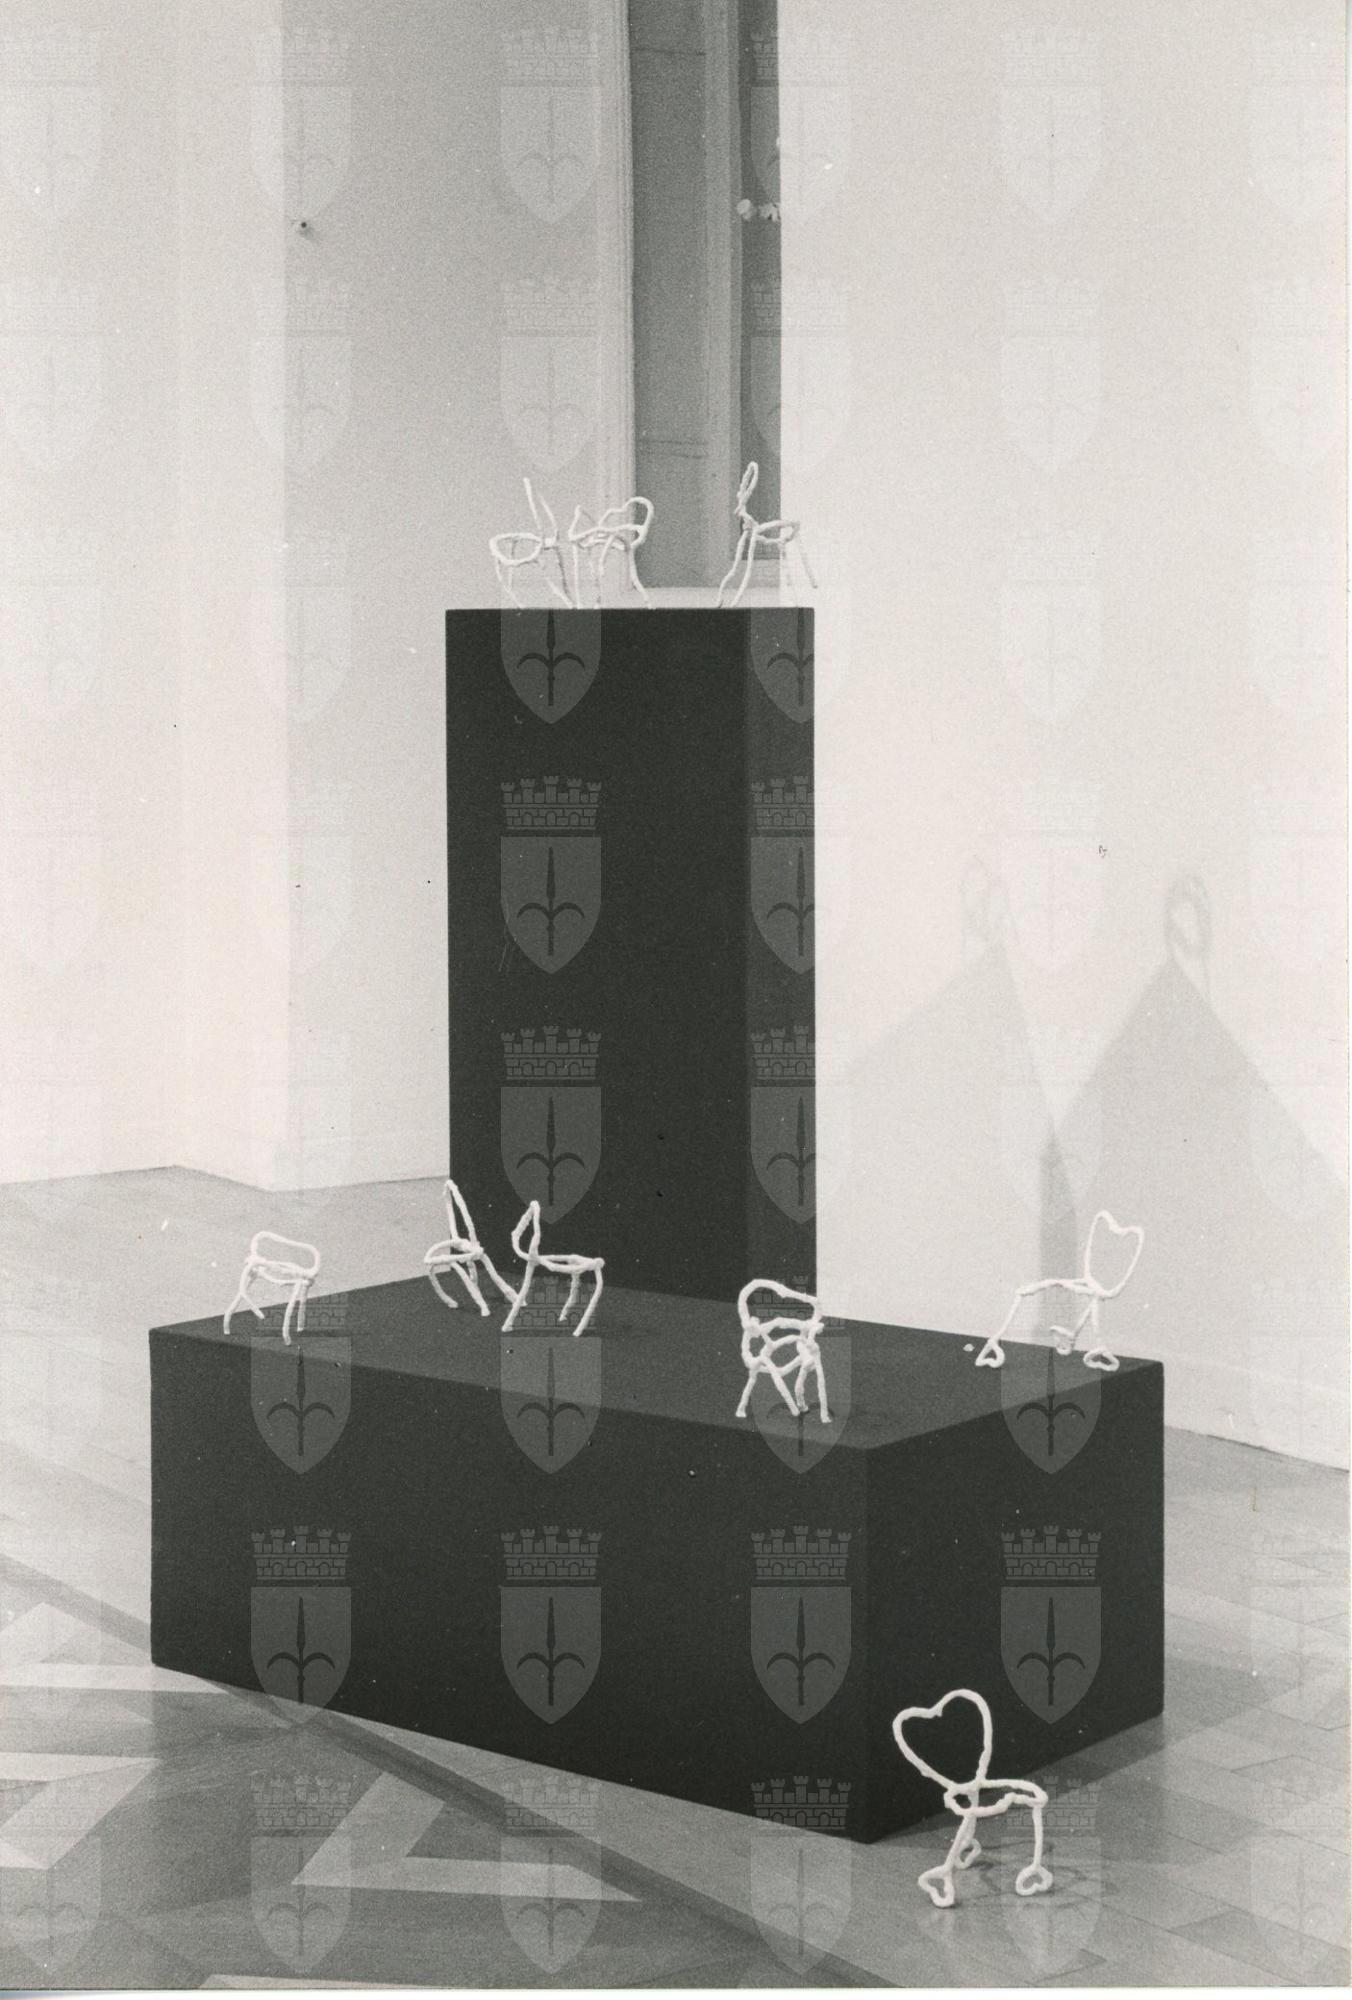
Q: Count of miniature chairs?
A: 9